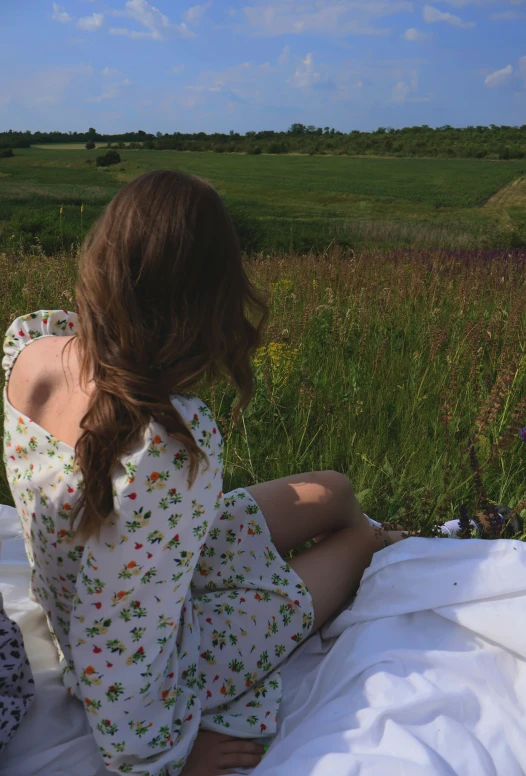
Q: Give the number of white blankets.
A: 1